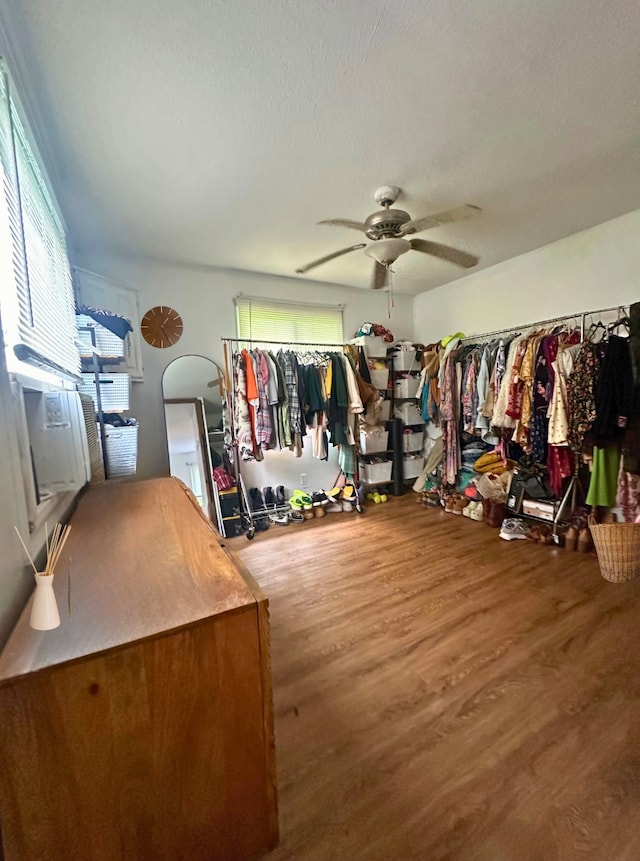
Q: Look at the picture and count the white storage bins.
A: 13